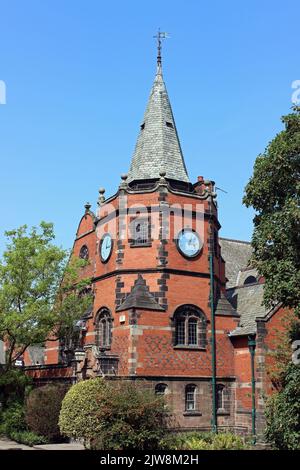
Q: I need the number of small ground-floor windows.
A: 3